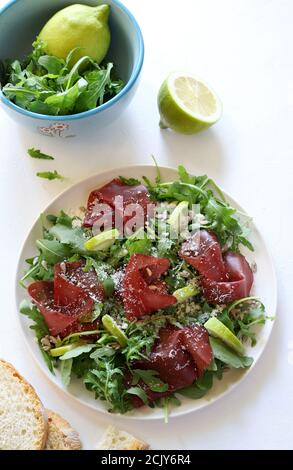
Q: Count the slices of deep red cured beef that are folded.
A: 5